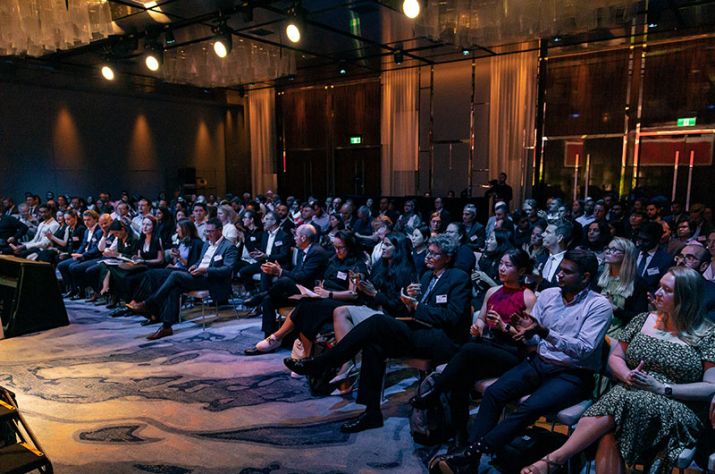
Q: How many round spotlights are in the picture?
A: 5